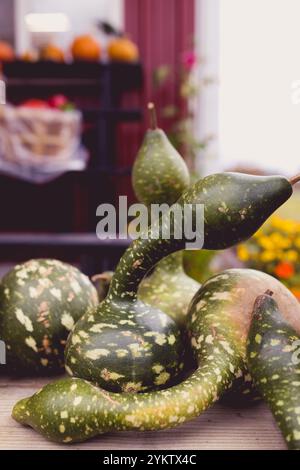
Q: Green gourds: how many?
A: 5